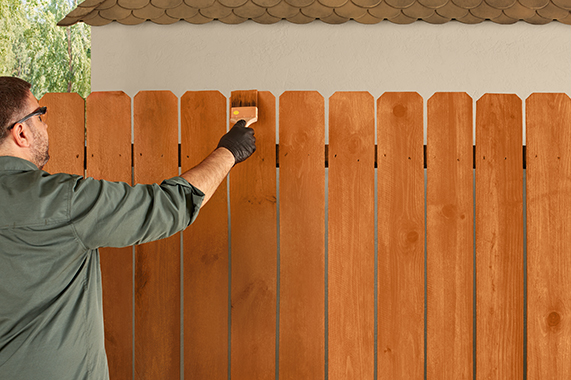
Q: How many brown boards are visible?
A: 11